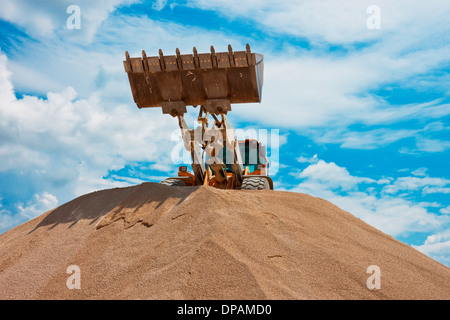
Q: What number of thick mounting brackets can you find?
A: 2